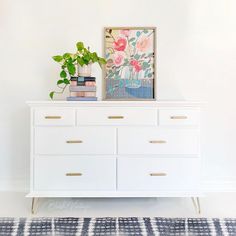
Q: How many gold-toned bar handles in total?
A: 7